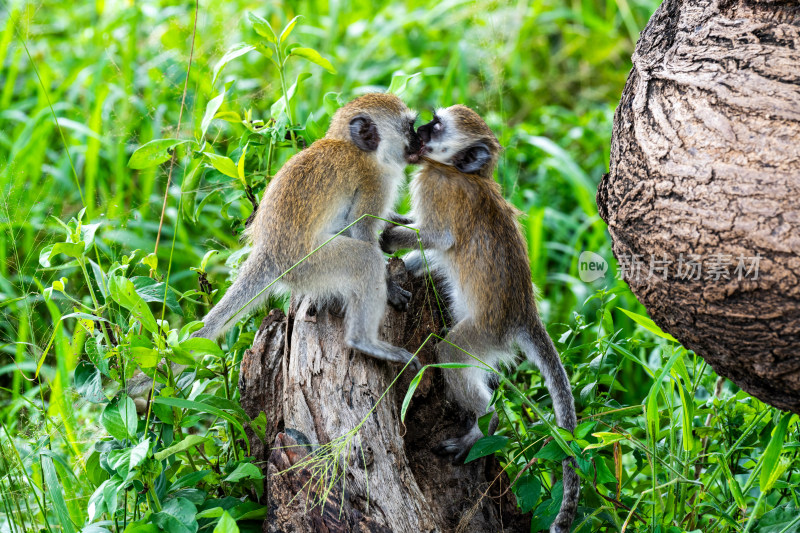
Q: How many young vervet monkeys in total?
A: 2